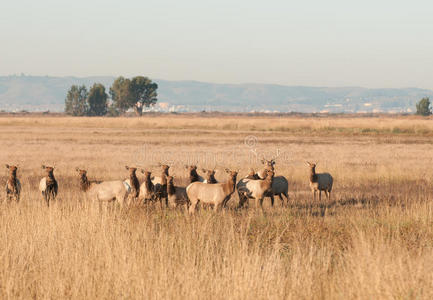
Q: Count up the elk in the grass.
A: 14